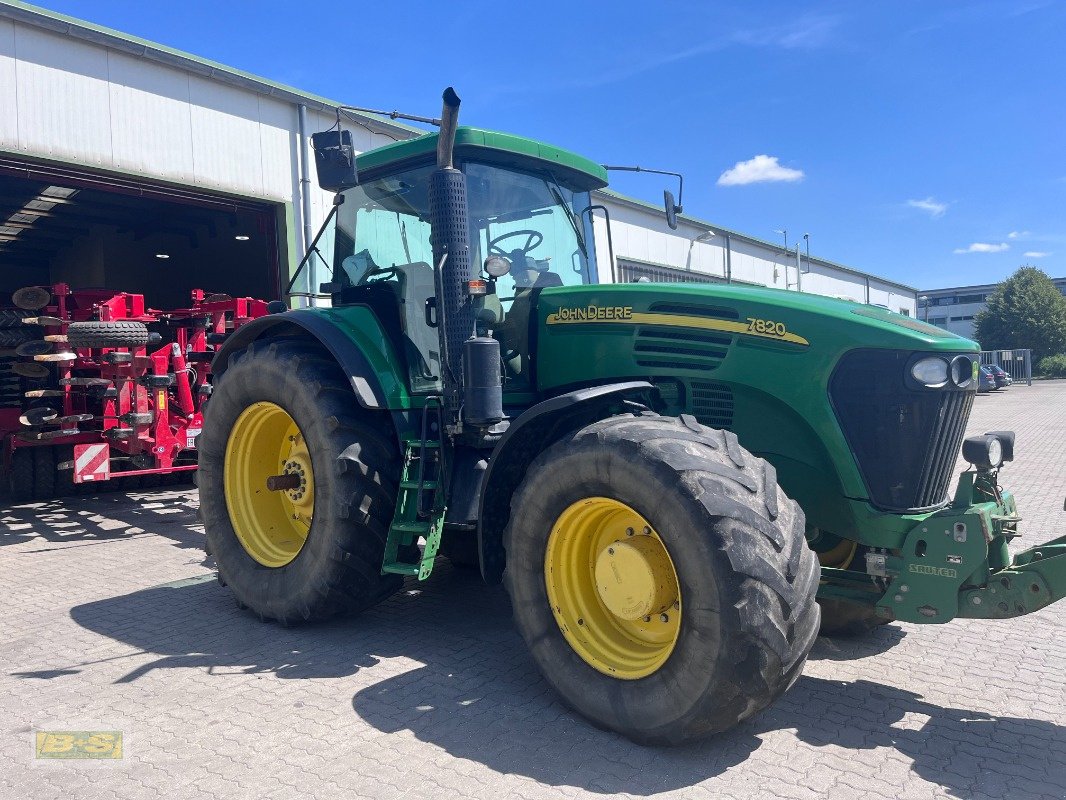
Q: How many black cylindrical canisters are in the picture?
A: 1